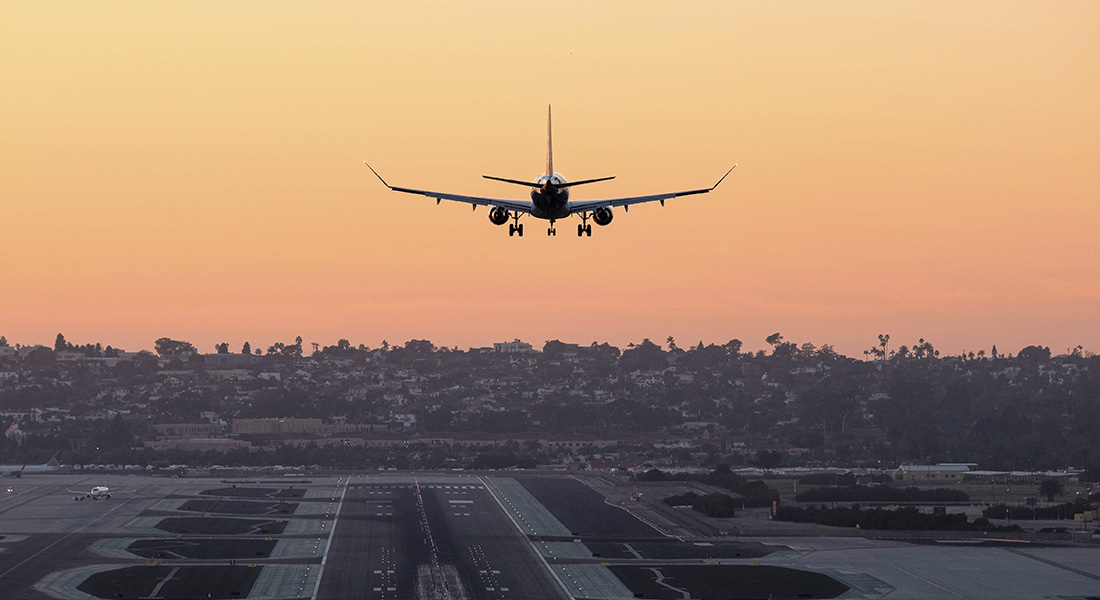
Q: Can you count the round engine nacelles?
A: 2